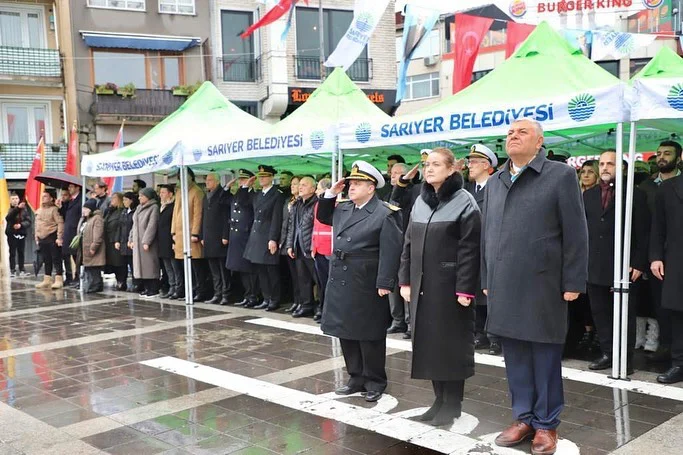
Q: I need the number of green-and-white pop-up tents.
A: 4